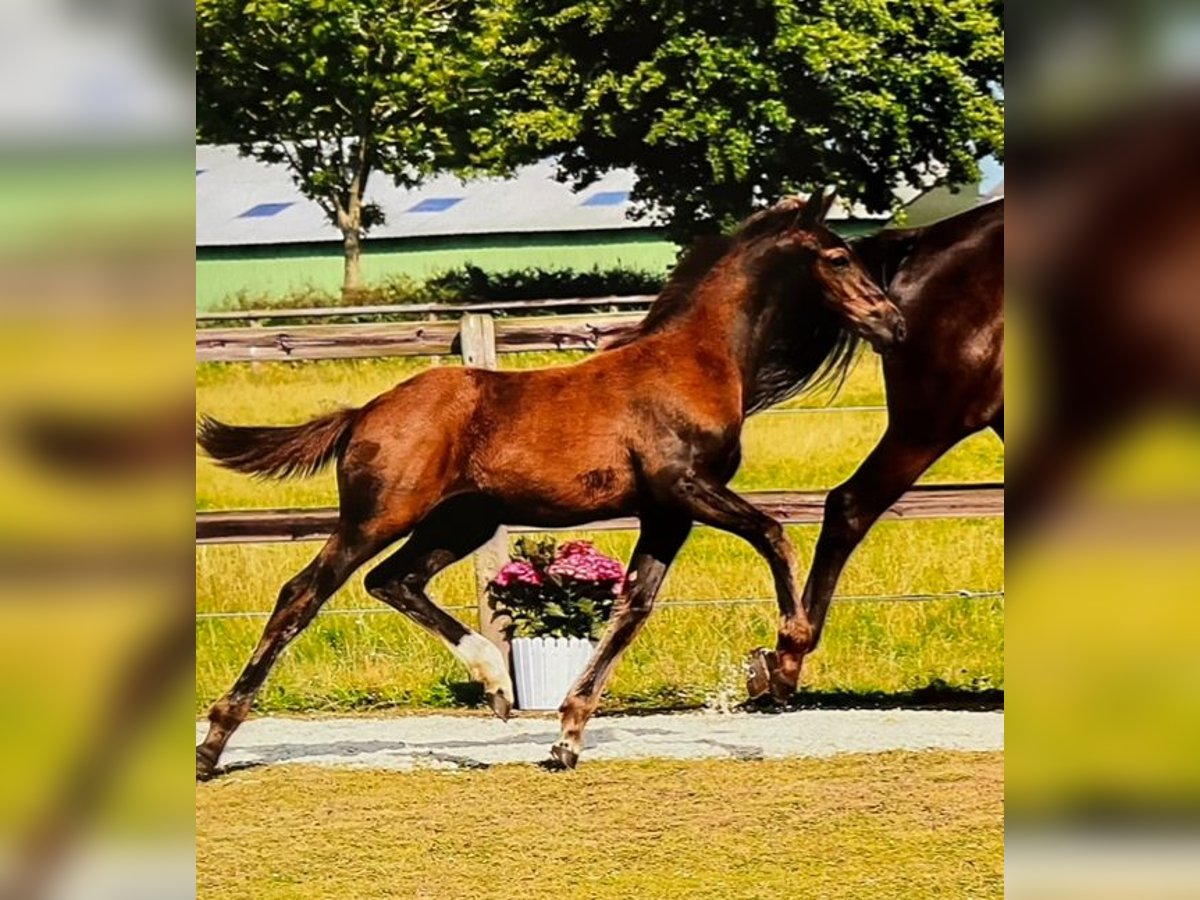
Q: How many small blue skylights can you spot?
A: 3